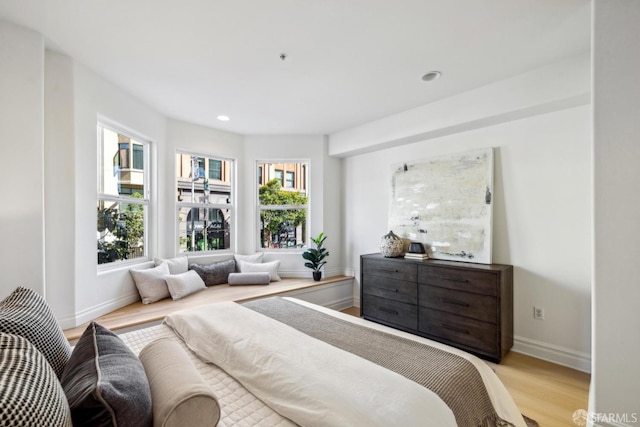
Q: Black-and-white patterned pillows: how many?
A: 2